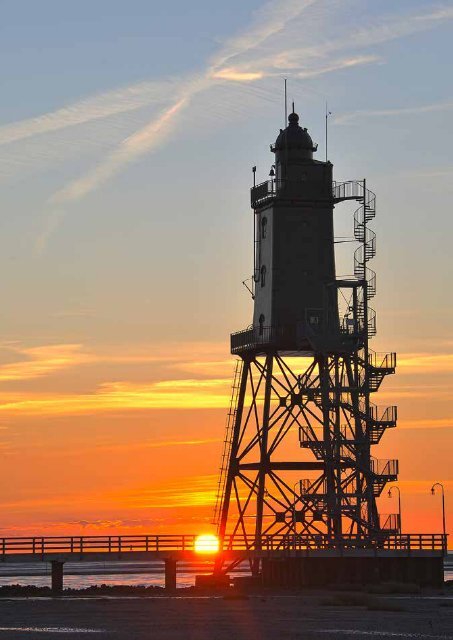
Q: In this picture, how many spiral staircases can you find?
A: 1